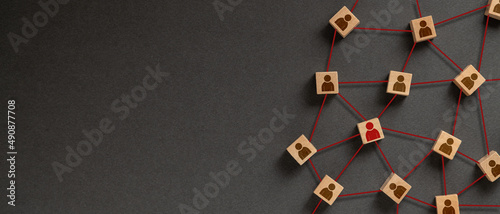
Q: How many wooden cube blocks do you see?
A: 13